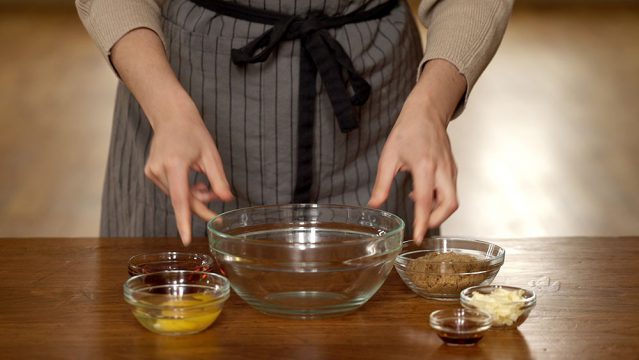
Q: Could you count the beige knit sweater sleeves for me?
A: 2